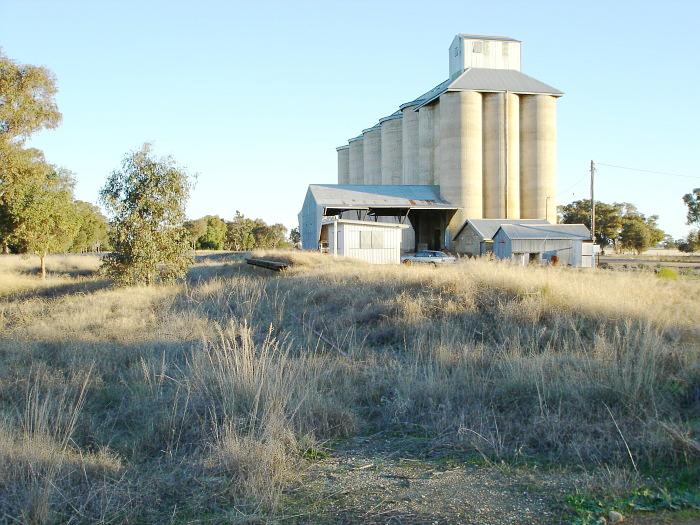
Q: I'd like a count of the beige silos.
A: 9